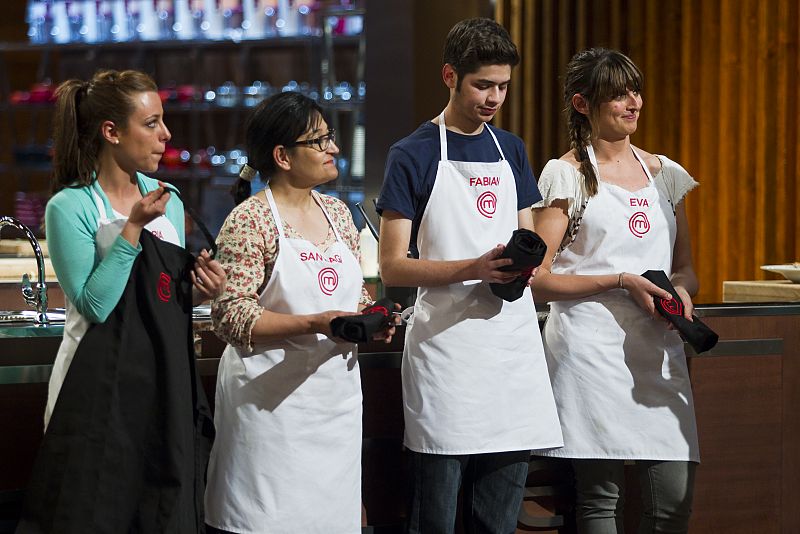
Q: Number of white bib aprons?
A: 4